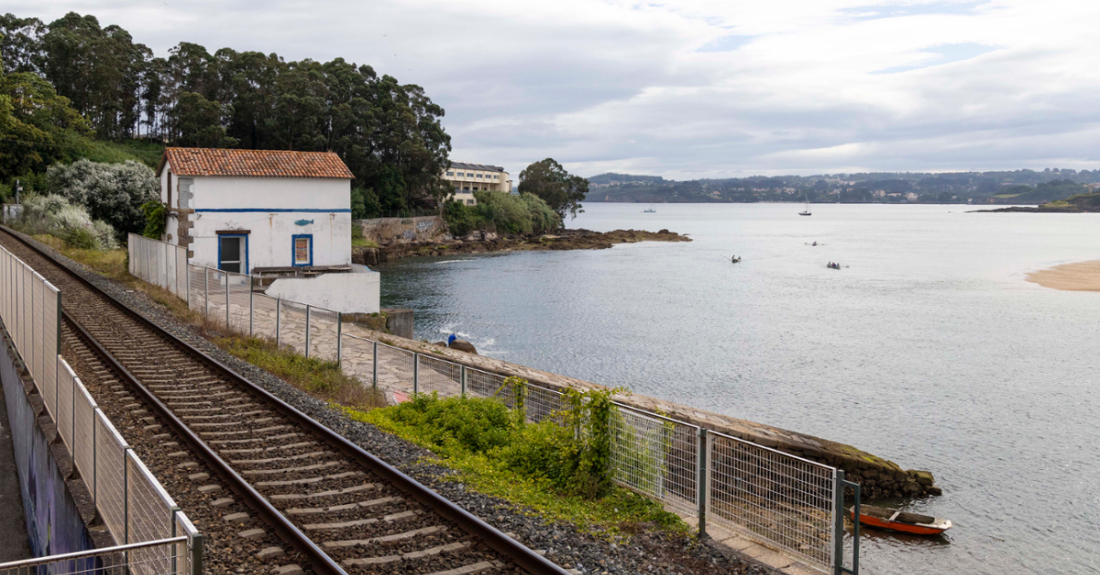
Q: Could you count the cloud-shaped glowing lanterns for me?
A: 0